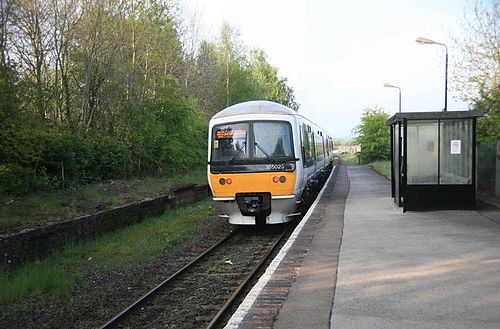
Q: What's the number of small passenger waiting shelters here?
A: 1